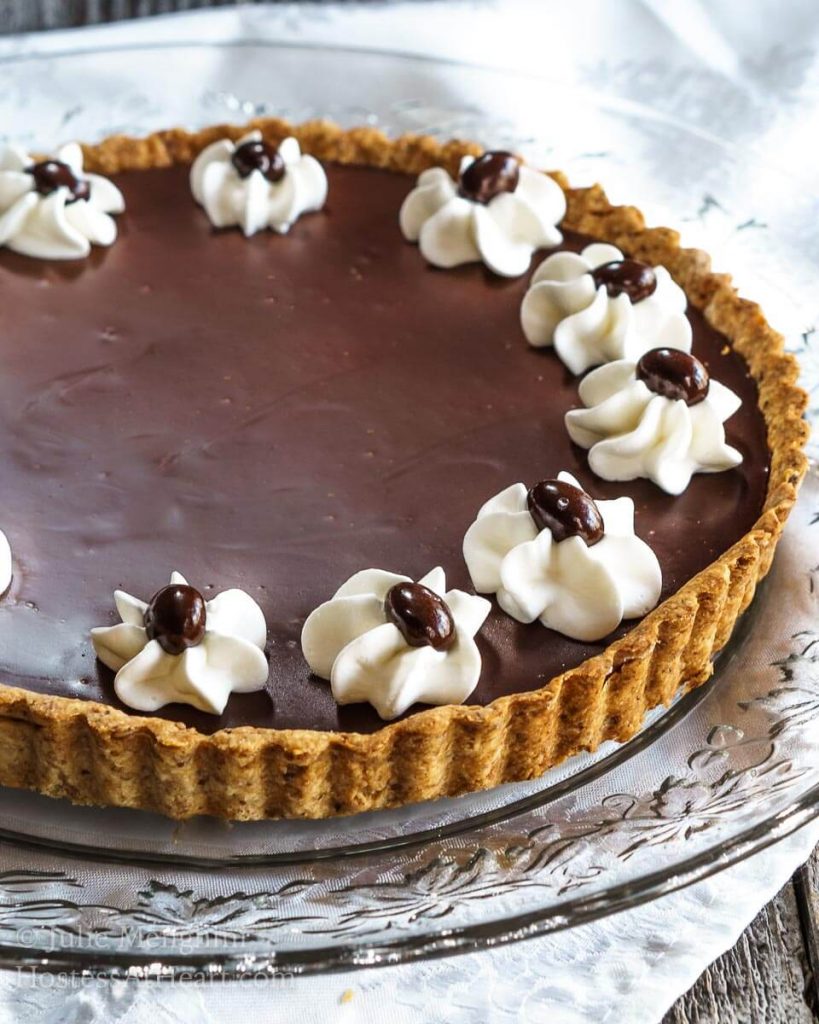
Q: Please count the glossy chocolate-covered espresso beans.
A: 8